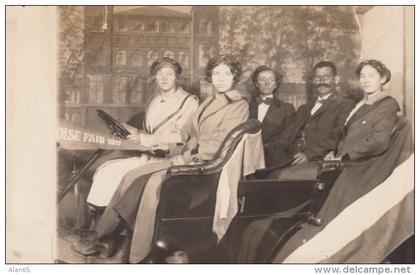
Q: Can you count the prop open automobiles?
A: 1